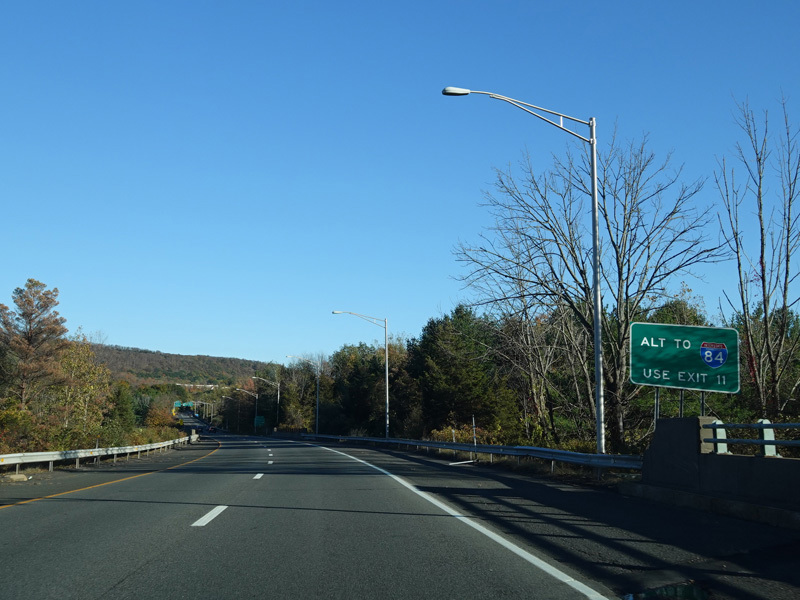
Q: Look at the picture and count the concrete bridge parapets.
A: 1